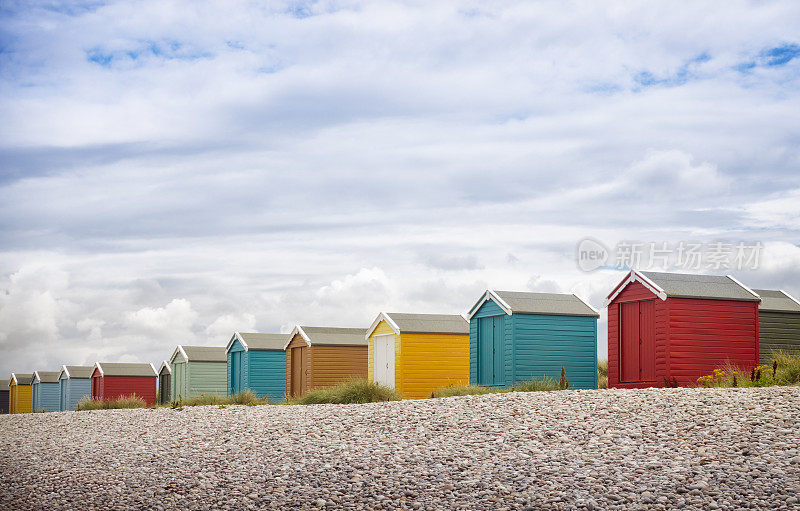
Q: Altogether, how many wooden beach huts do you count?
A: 13